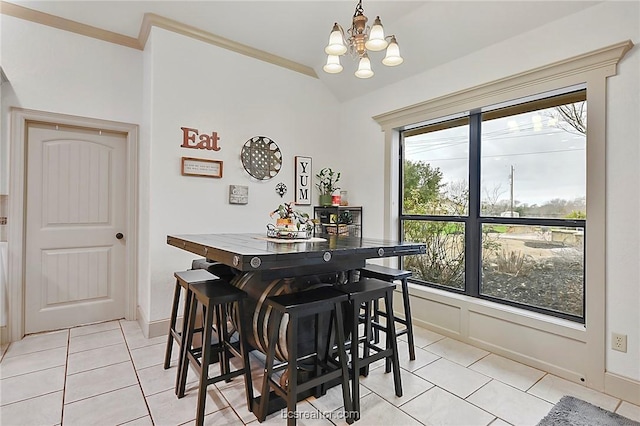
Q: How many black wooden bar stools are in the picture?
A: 5